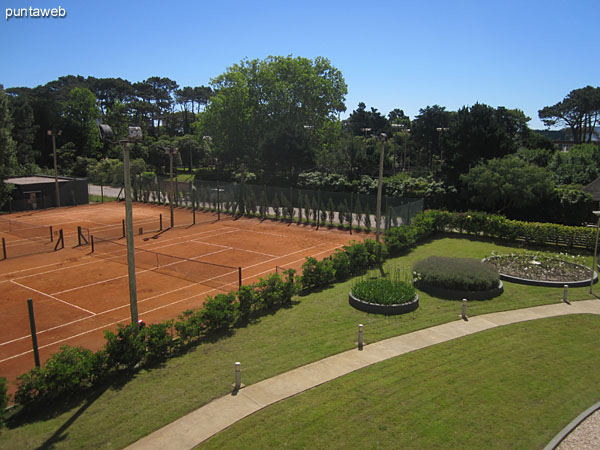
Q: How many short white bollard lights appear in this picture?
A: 4